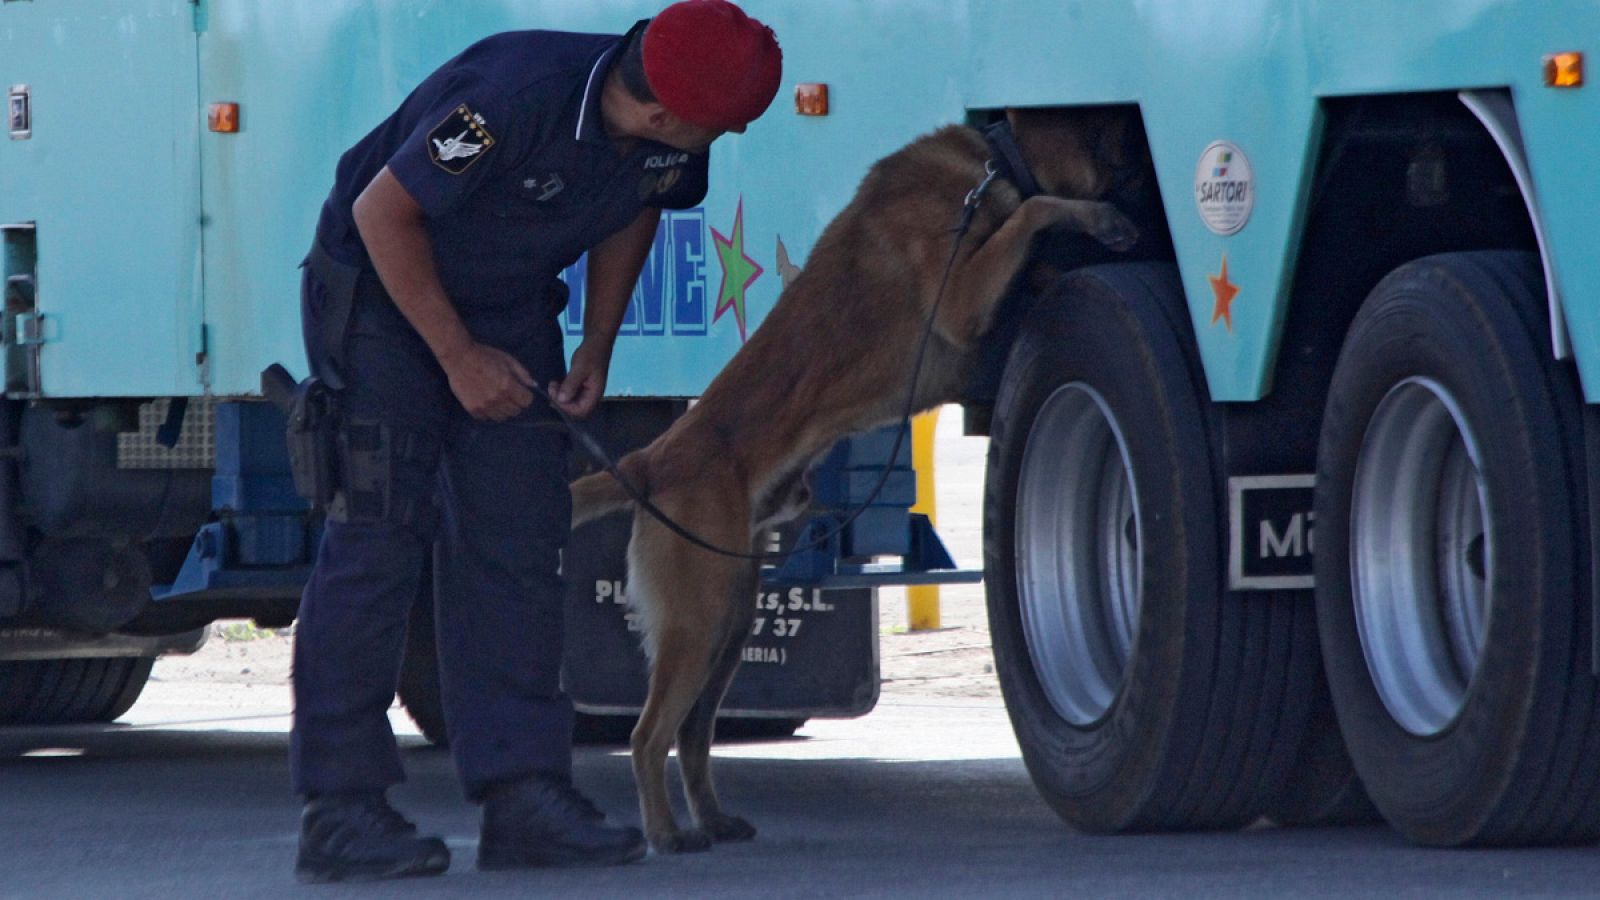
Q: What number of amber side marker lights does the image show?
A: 3